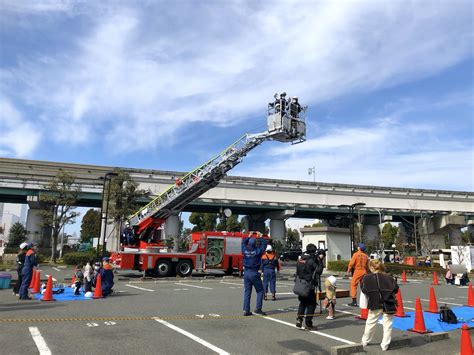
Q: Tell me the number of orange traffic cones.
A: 13